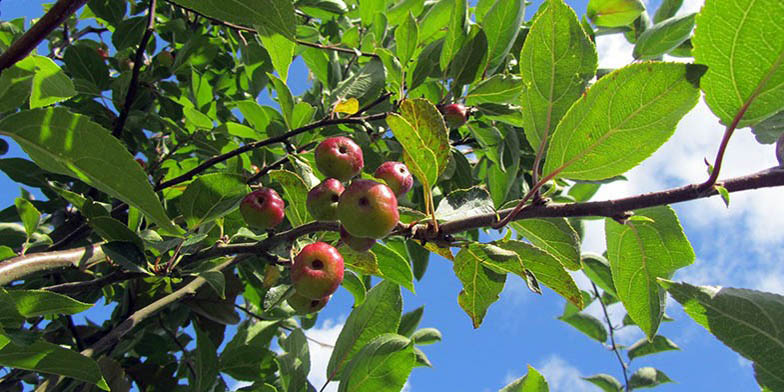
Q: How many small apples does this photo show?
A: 9